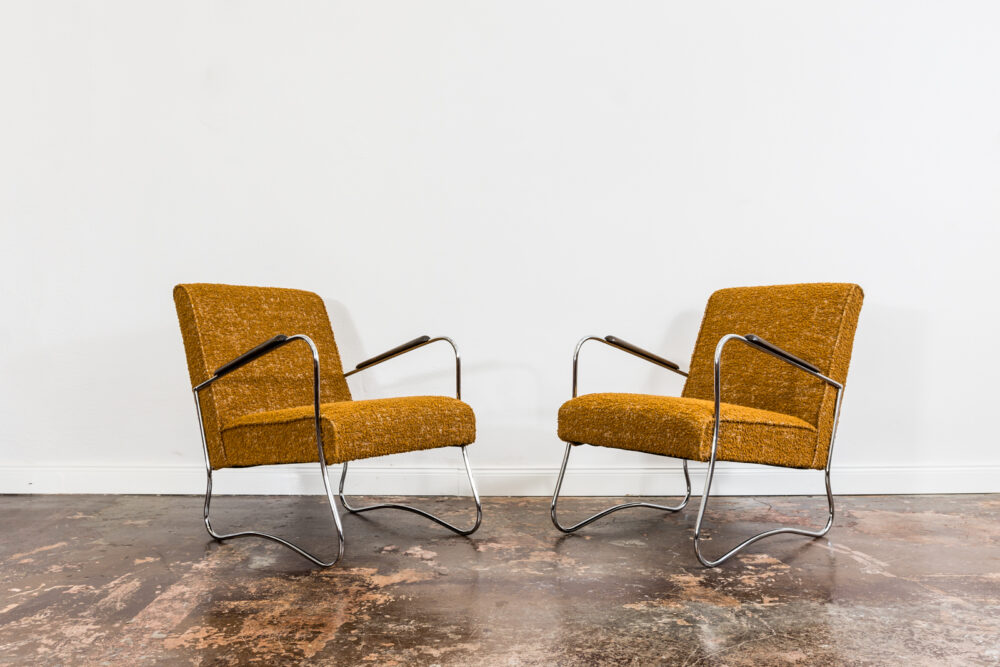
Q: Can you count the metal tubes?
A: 4